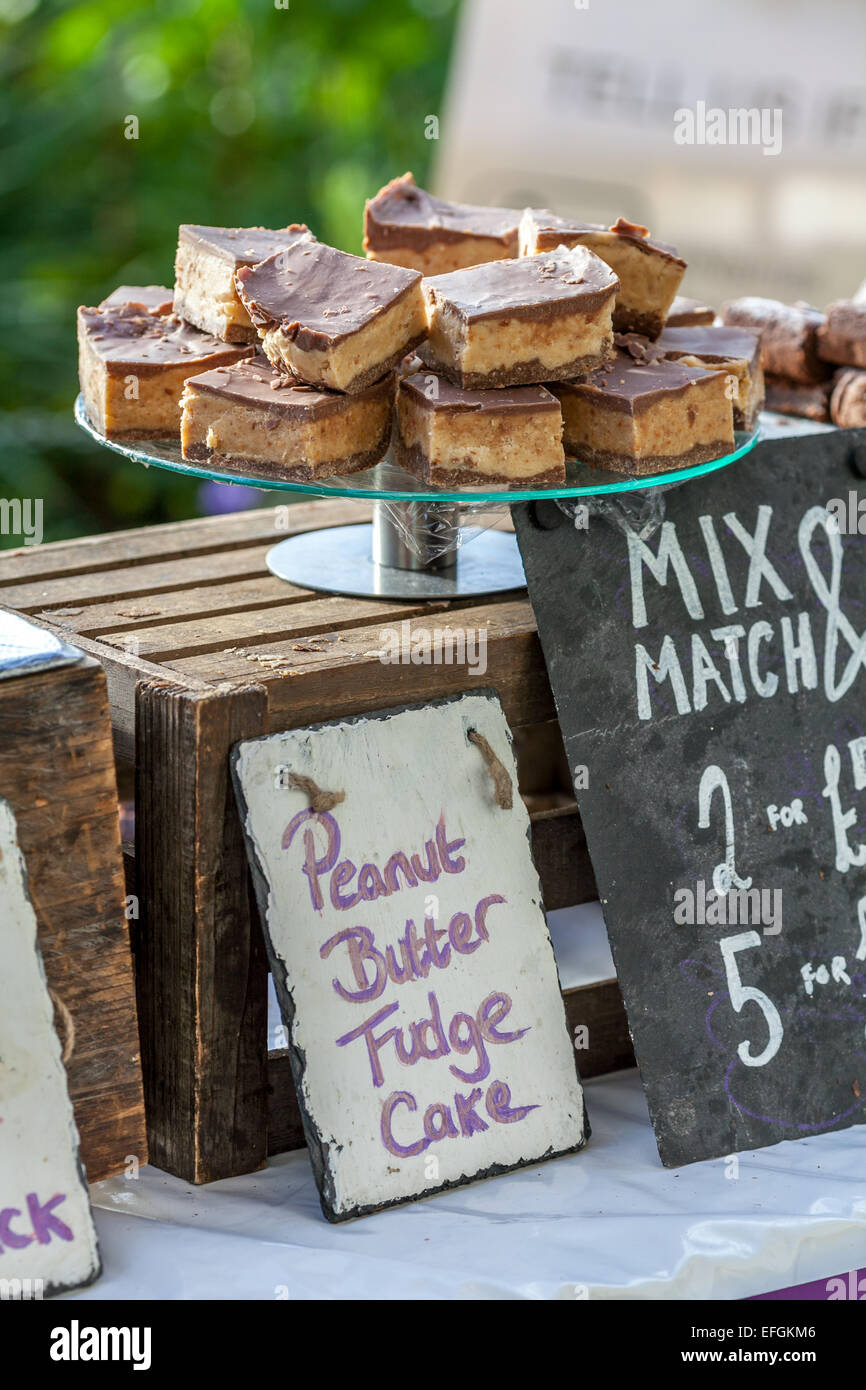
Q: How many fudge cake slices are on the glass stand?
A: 12